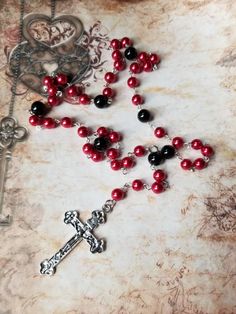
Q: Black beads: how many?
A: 7